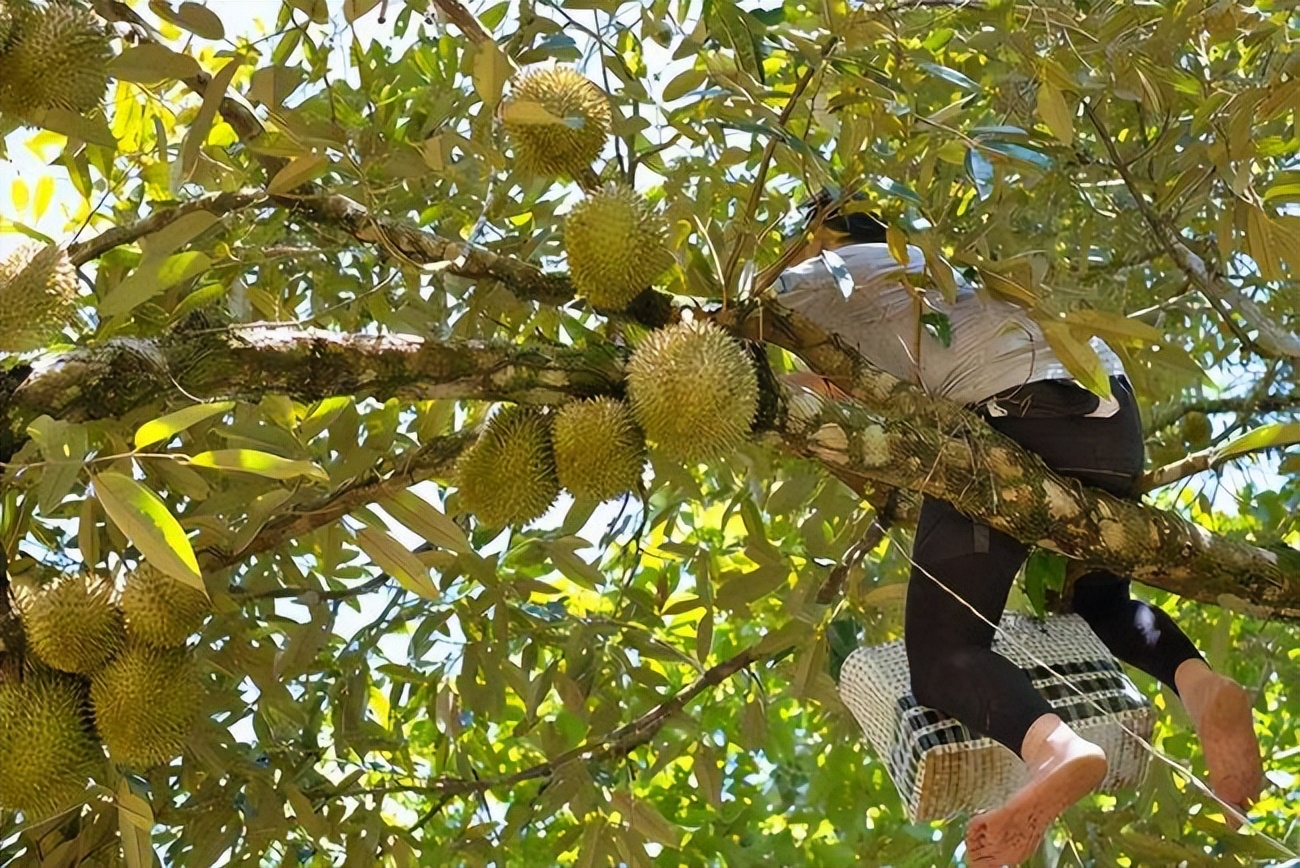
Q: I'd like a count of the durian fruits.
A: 11